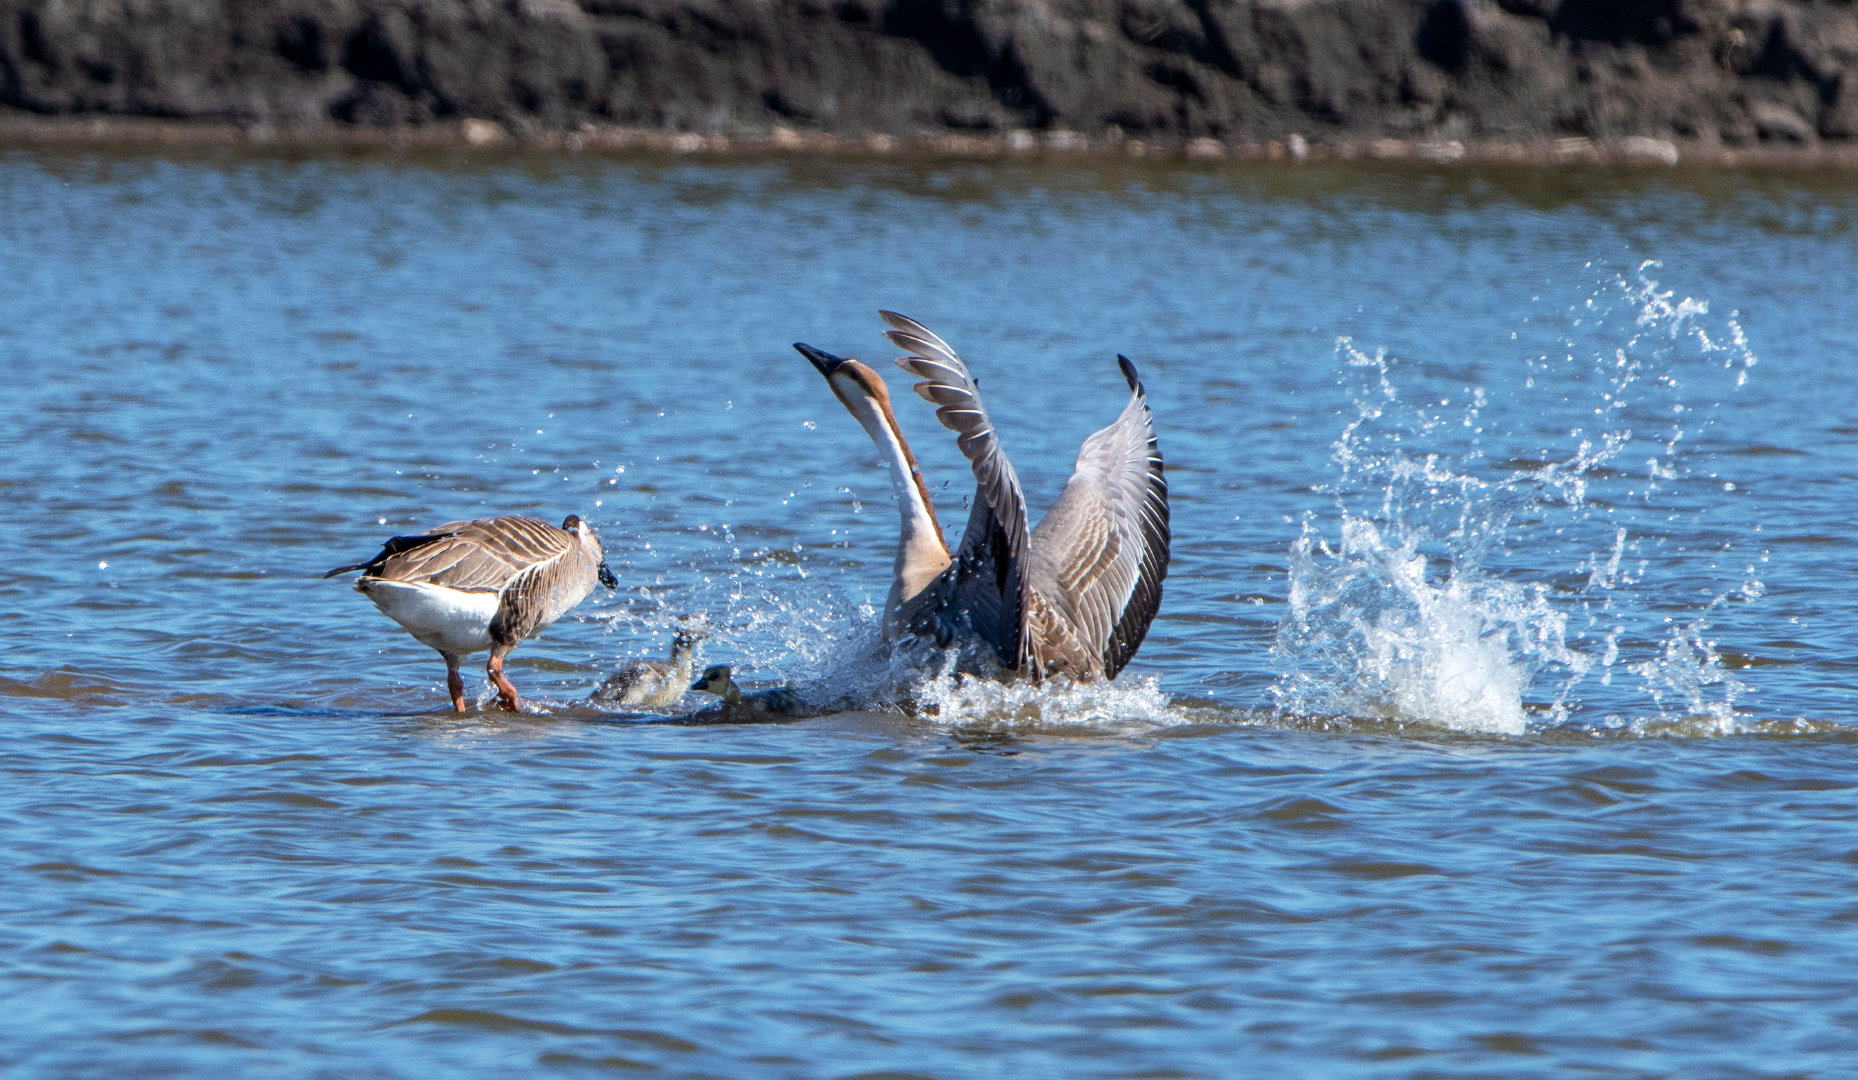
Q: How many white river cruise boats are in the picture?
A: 0